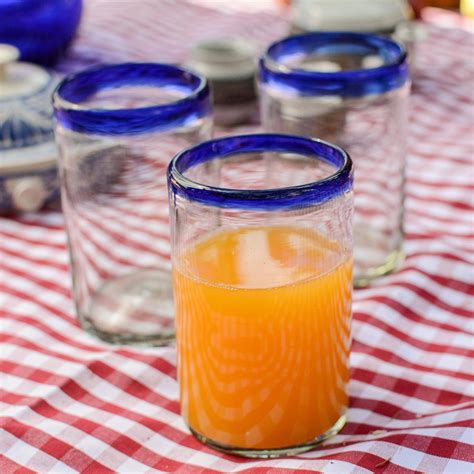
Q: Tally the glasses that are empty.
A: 2